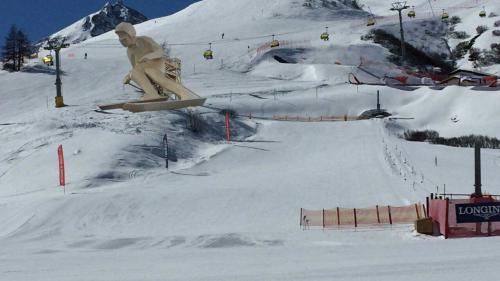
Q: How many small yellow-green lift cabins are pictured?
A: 8